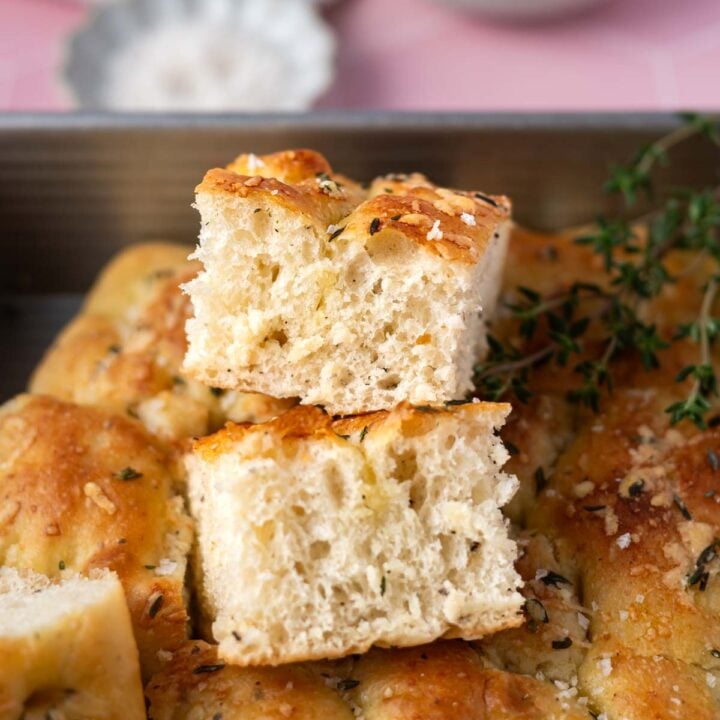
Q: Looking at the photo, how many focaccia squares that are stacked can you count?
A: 2